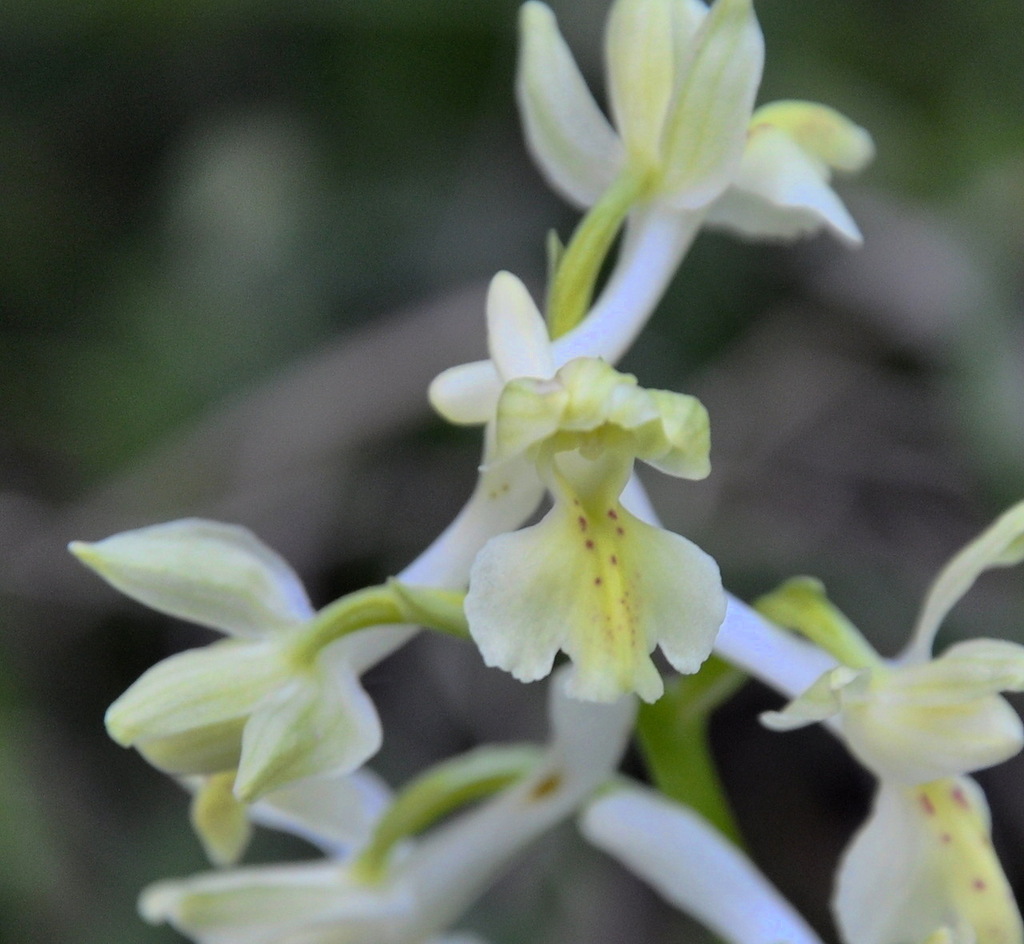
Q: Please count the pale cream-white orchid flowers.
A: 5